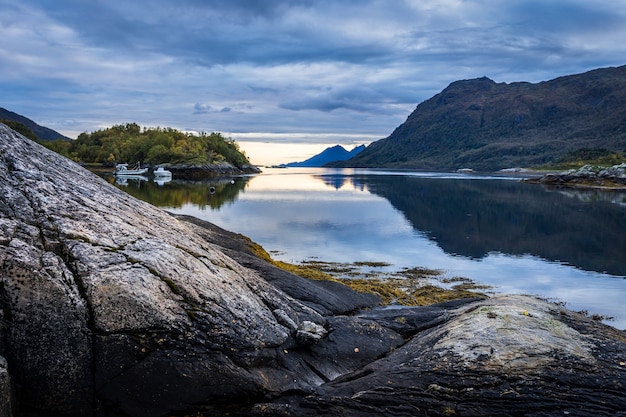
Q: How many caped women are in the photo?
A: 0